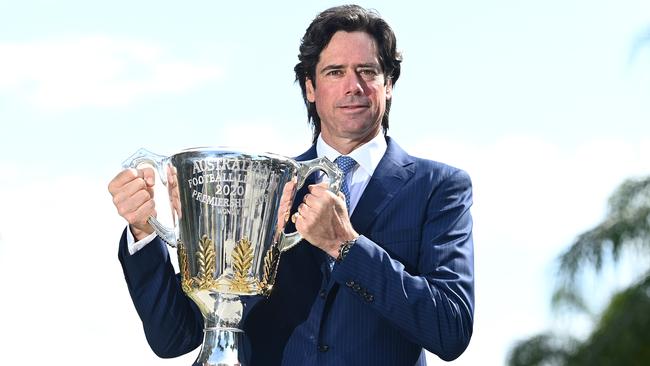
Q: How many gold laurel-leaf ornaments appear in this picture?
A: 4